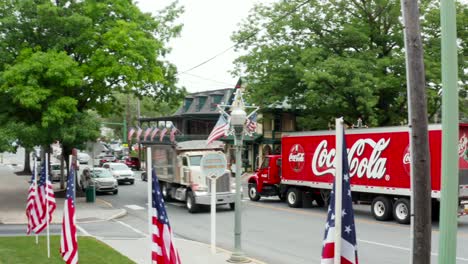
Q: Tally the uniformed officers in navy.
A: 0